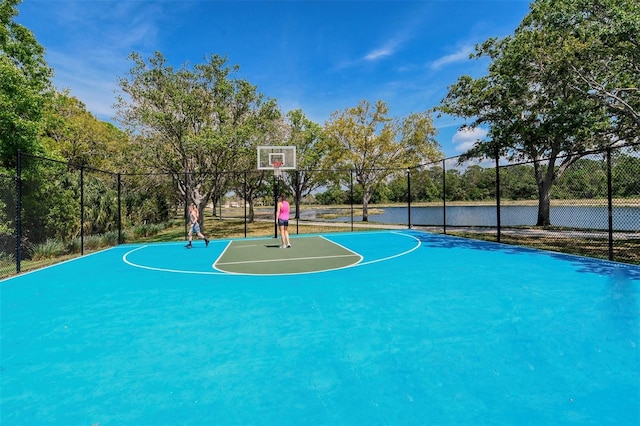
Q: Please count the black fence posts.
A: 11